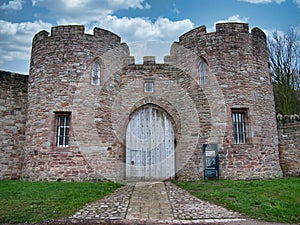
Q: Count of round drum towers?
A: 2